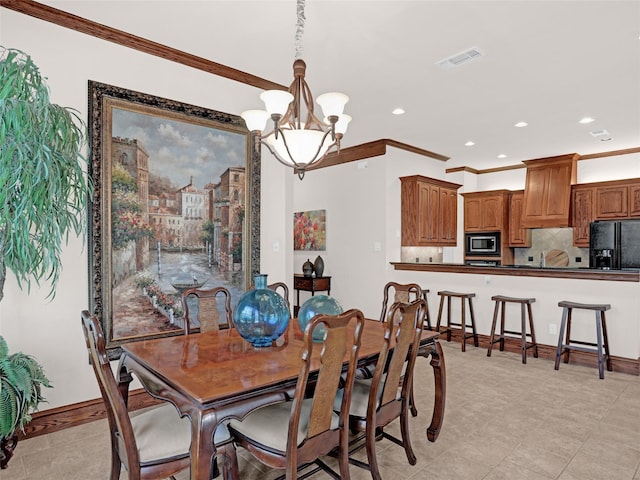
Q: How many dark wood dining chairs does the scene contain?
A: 6